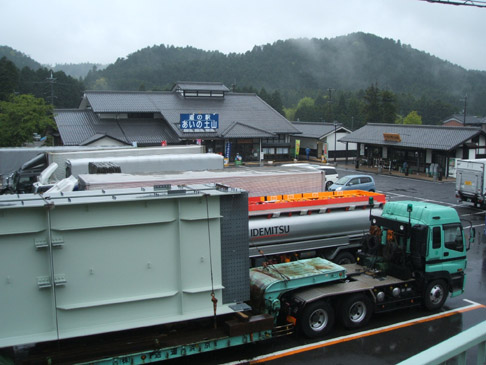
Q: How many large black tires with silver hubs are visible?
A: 3